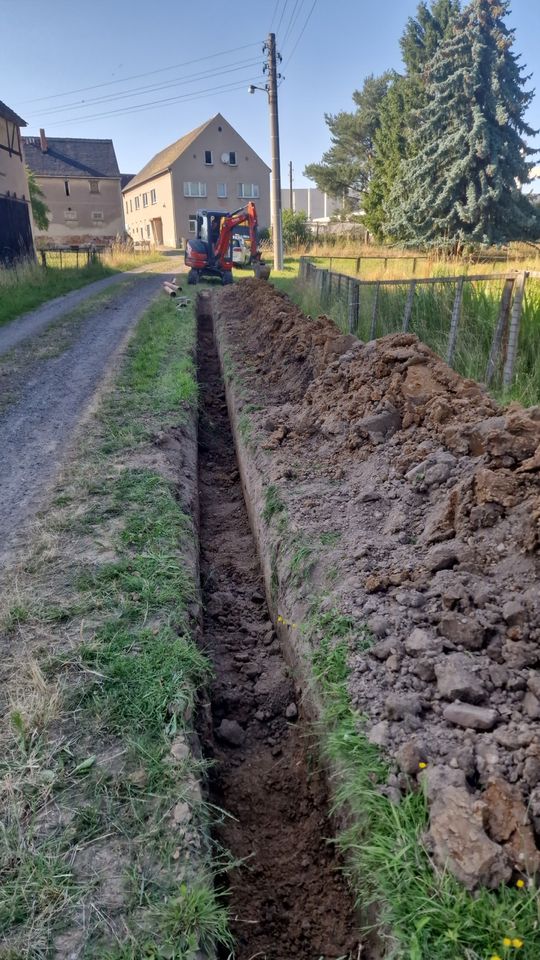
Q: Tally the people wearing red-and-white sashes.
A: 0